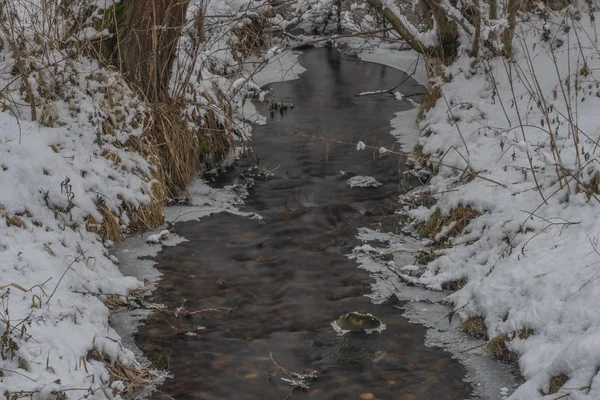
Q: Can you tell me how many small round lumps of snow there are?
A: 2